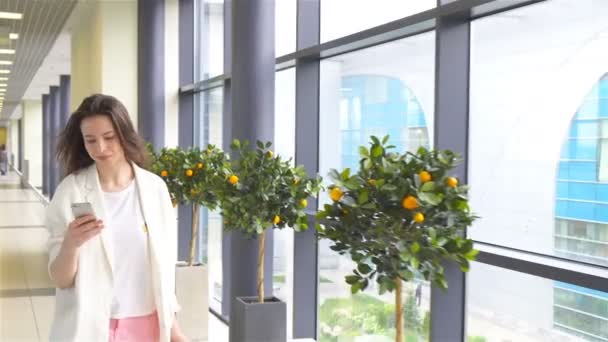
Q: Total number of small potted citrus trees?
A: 3